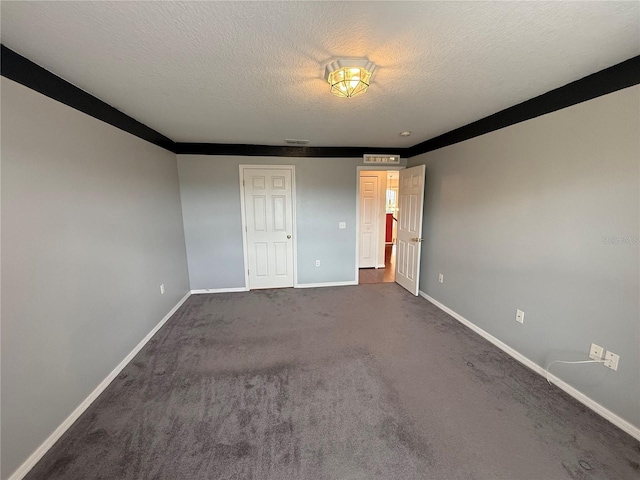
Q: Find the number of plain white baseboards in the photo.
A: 4